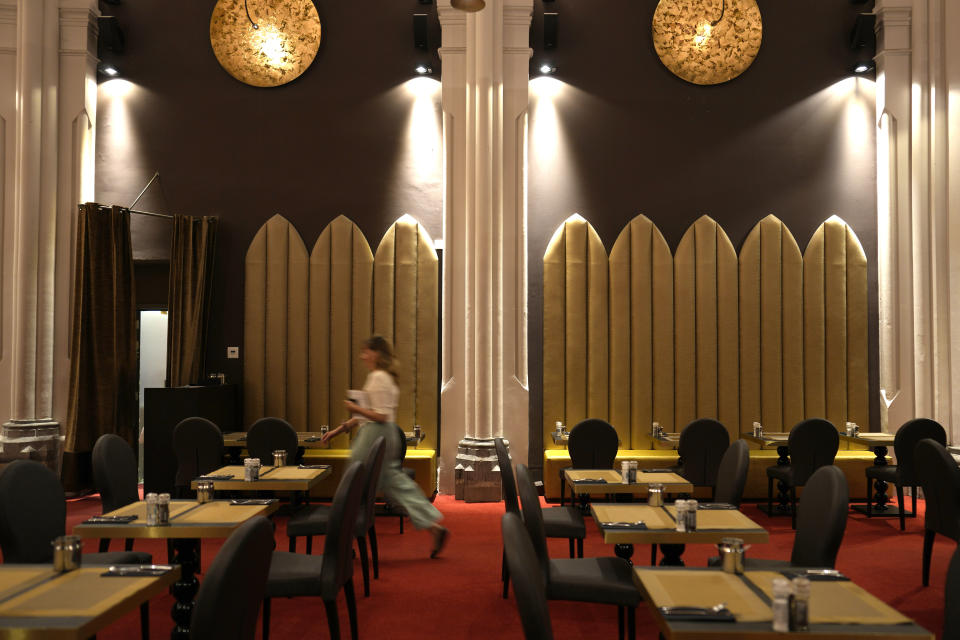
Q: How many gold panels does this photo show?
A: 8